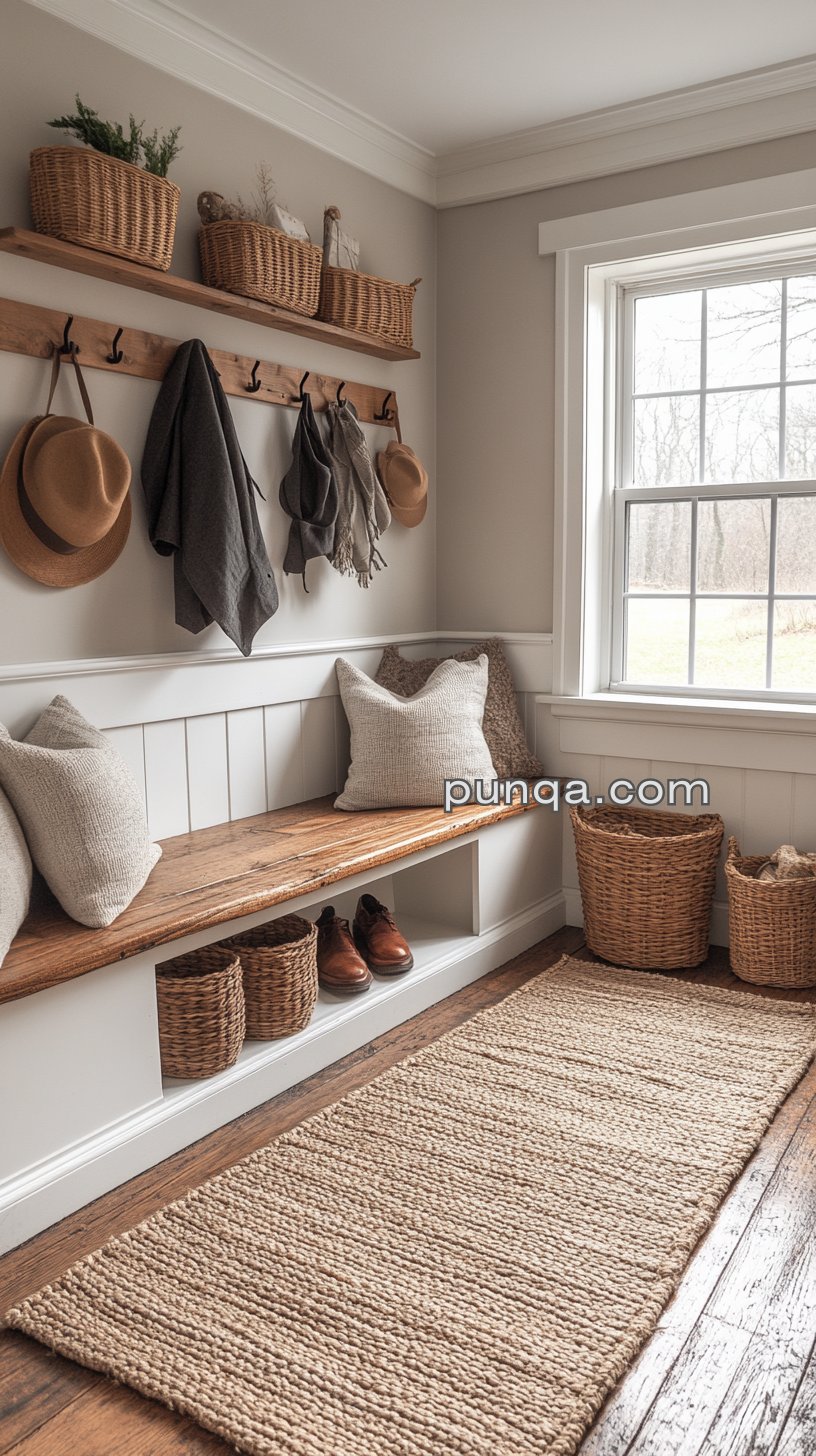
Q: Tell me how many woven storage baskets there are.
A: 7